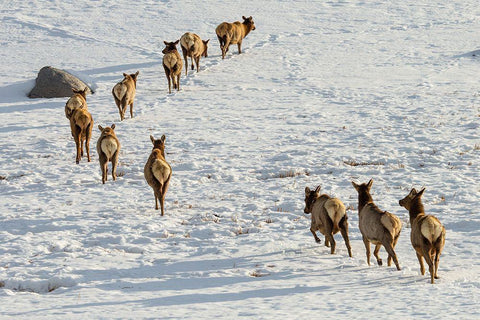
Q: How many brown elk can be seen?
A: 11